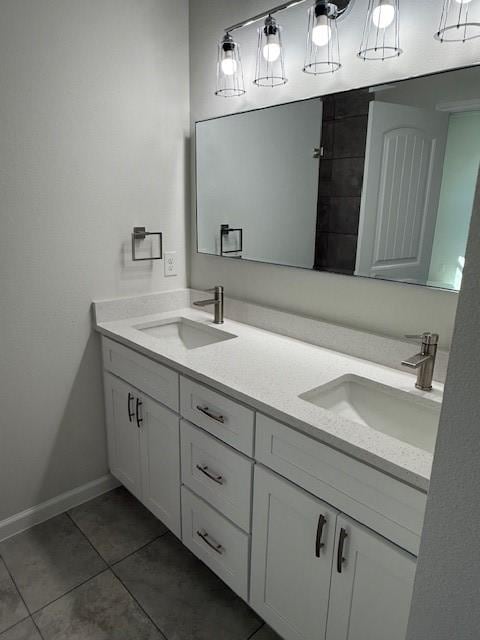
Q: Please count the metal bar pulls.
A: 7